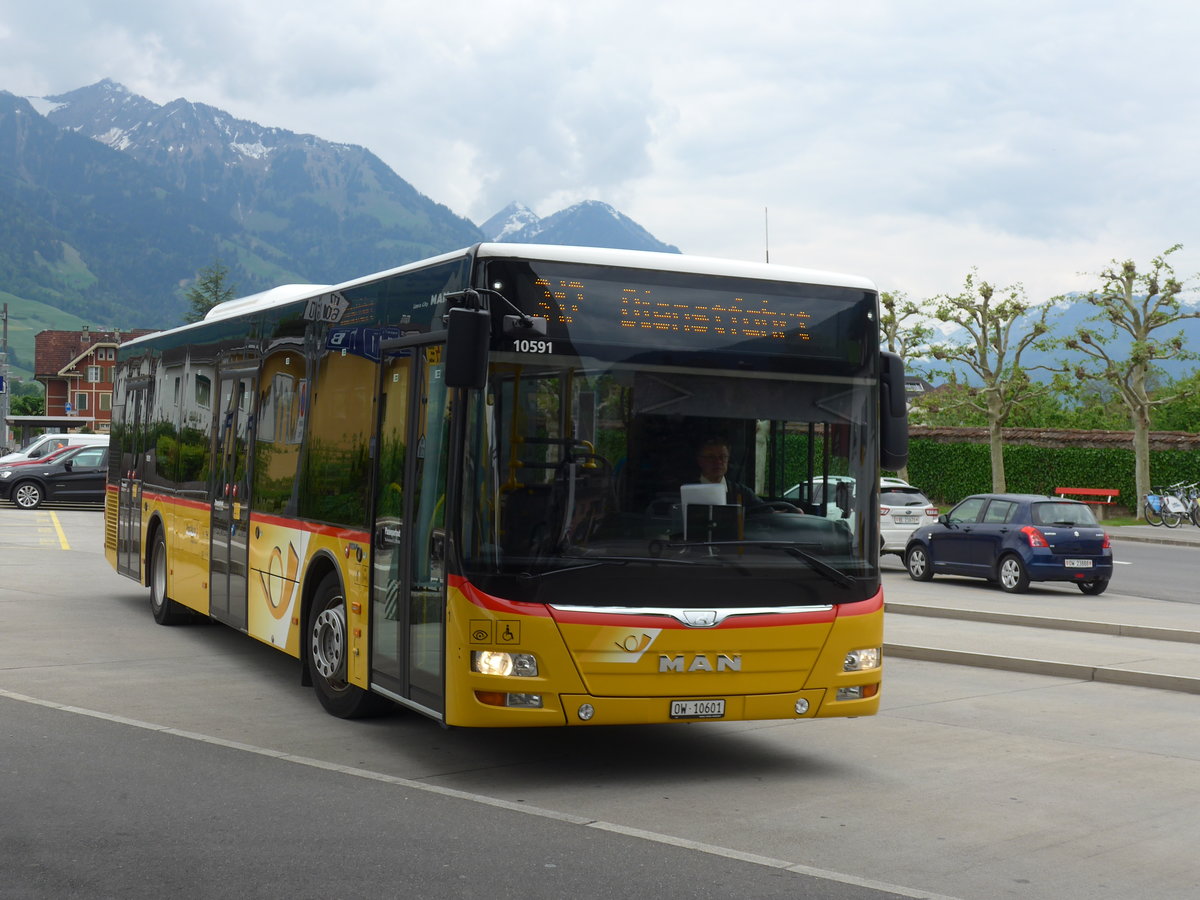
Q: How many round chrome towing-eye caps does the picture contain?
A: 2